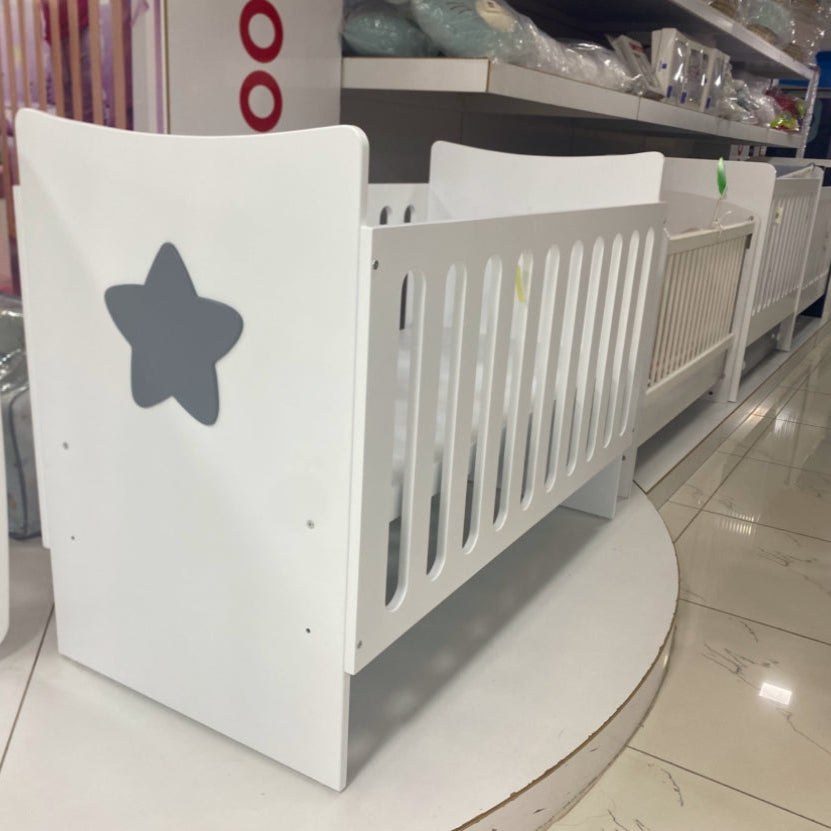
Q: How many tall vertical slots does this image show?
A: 10